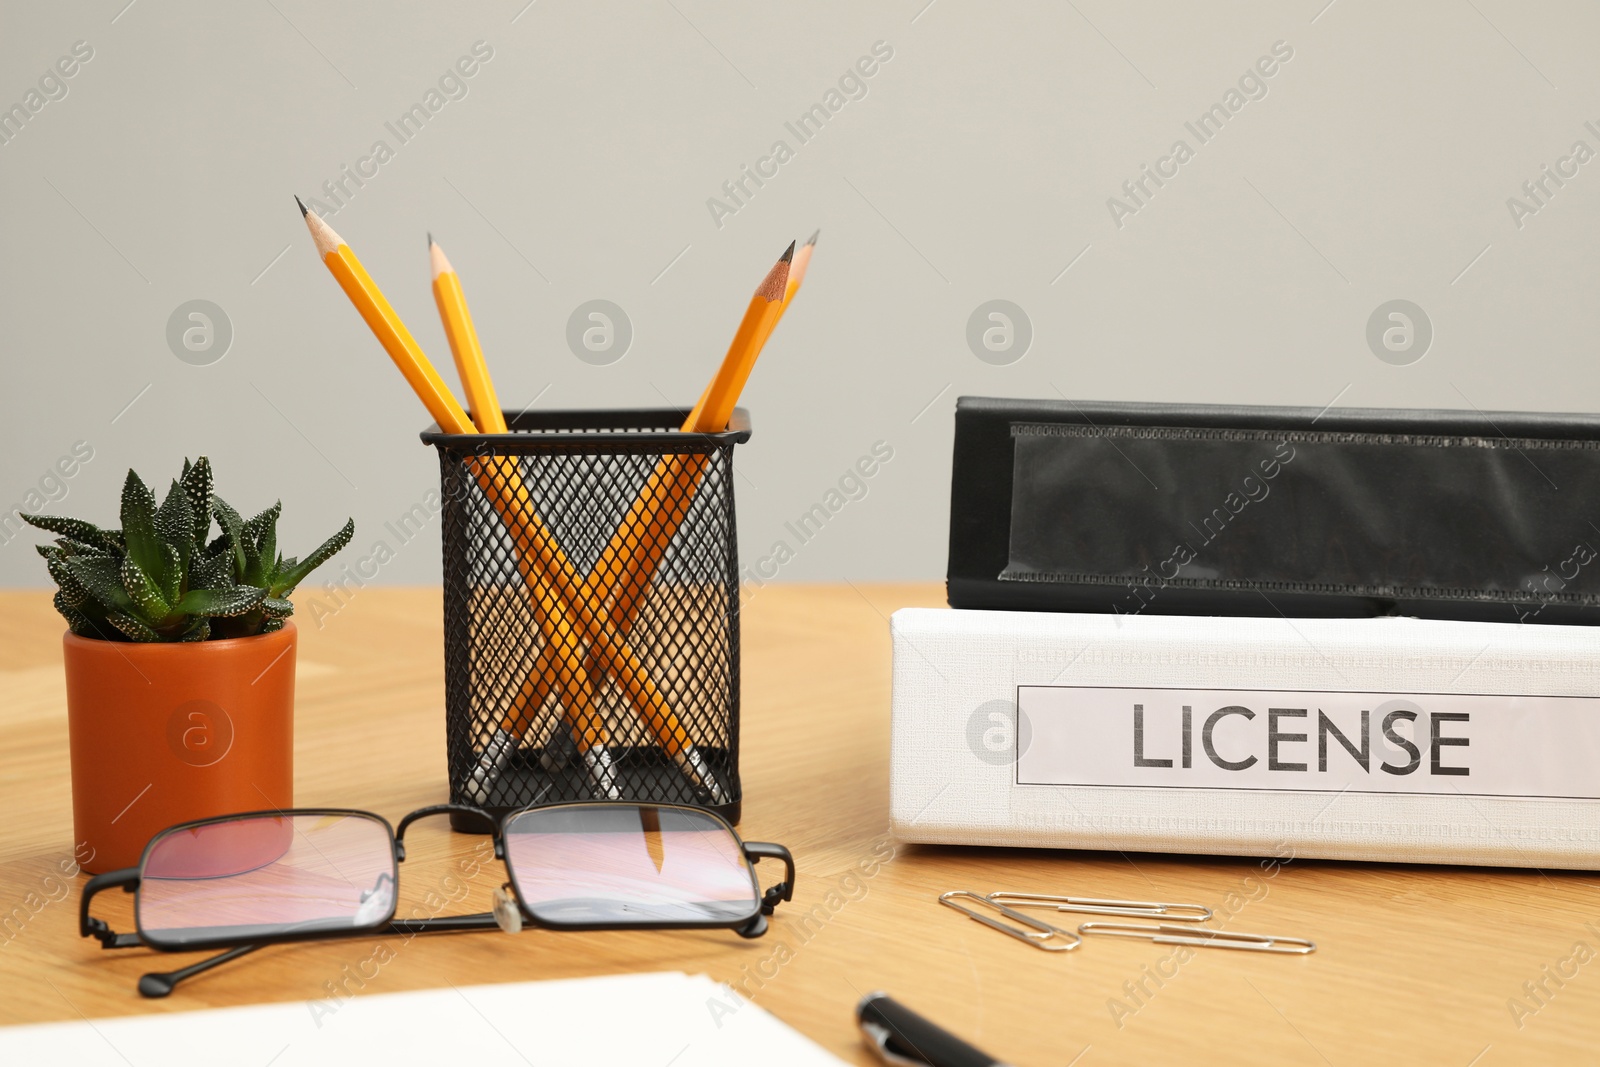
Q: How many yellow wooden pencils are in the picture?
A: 4